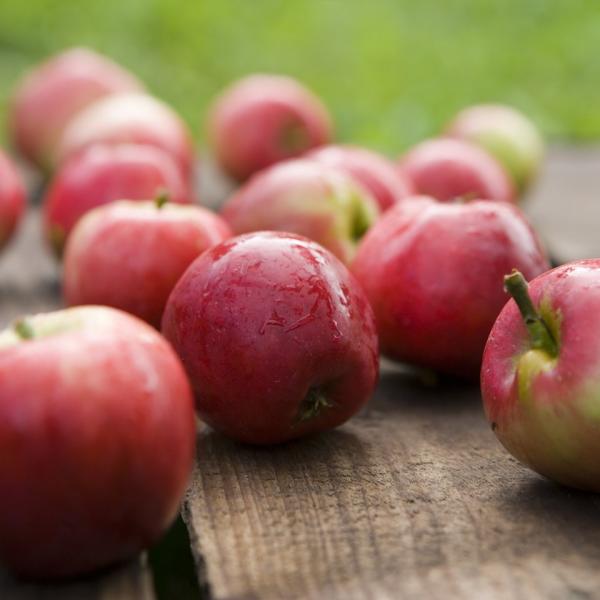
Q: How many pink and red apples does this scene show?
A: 14